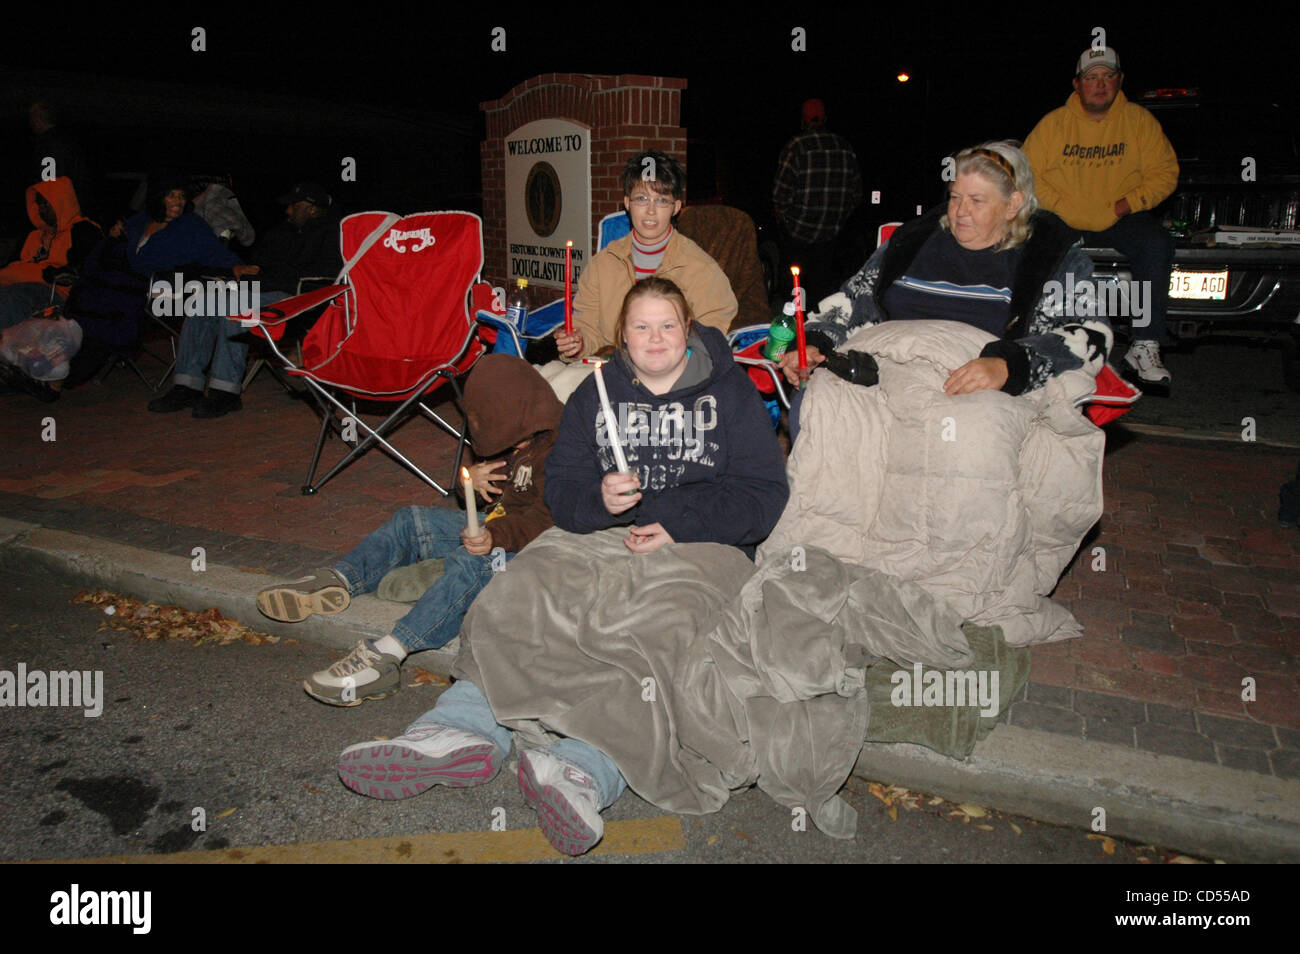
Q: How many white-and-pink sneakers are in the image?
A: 2